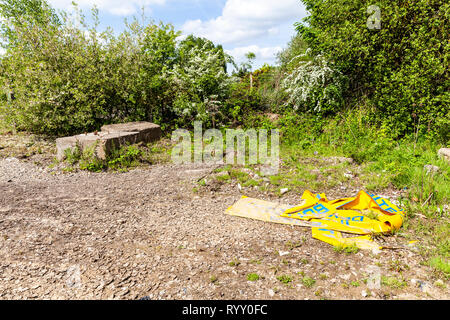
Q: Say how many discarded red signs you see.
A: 0